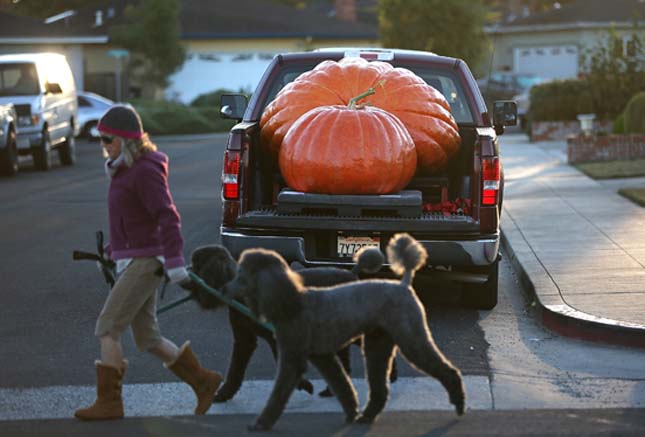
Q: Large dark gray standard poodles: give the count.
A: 2